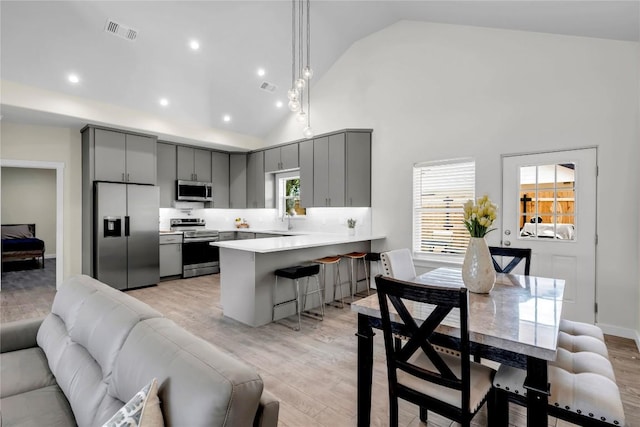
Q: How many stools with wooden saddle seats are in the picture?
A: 2